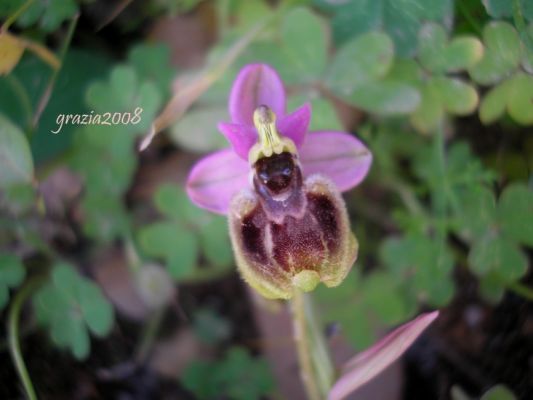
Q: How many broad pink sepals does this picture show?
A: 3